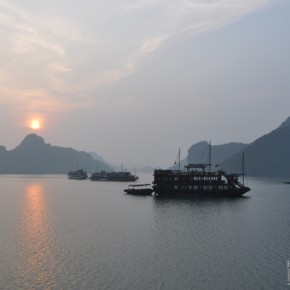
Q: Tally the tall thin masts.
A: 3